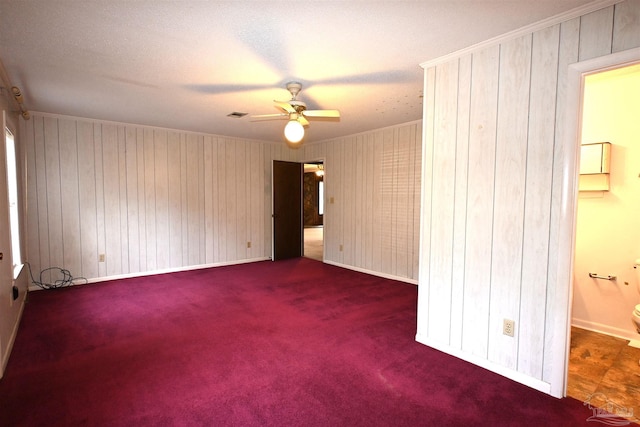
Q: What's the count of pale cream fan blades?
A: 4